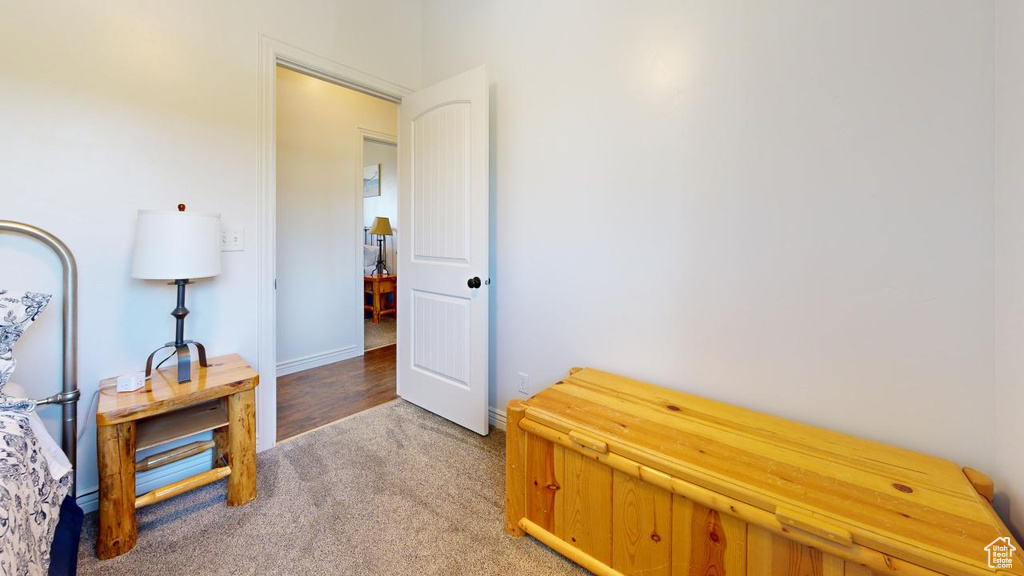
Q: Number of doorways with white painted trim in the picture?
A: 2